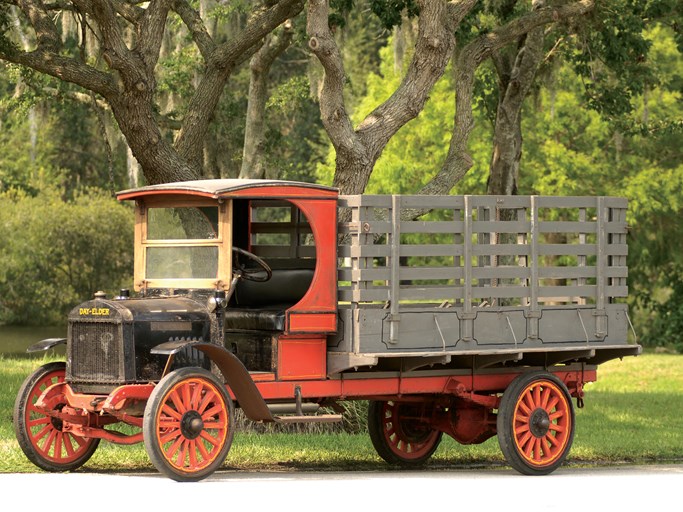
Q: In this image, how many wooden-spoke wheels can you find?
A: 4